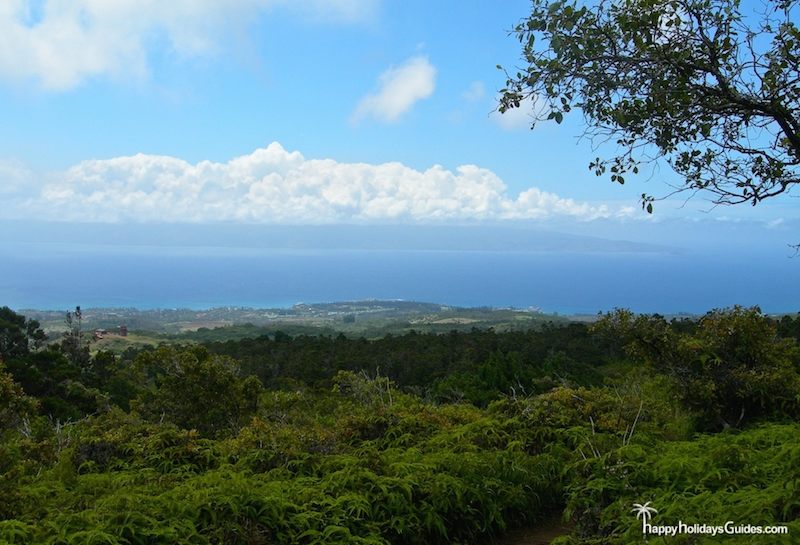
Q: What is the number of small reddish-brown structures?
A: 2